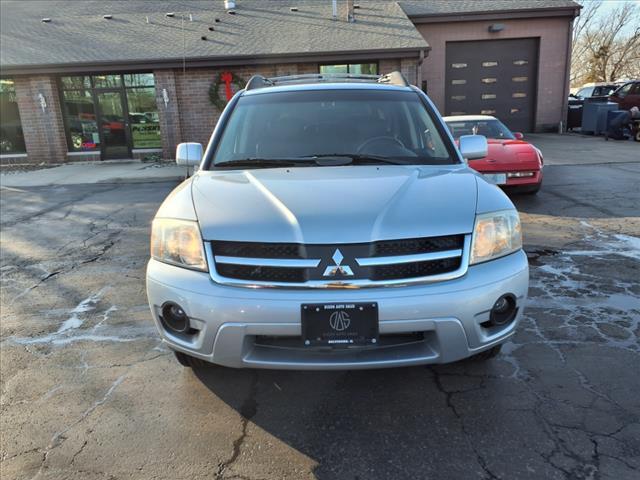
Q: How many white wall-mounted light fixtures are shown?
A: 2